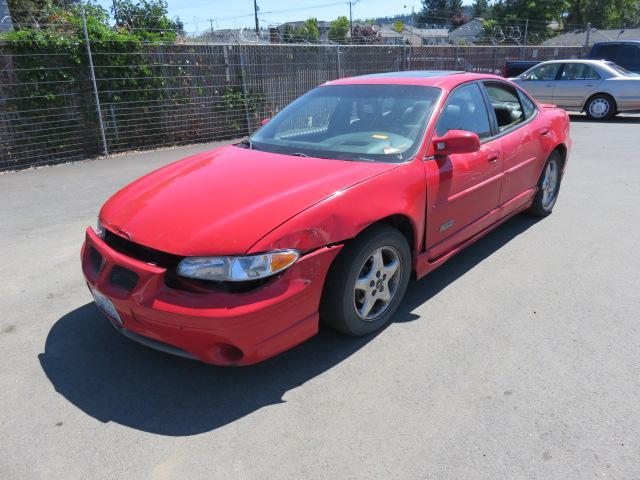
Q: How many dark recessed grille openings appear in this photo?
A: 2